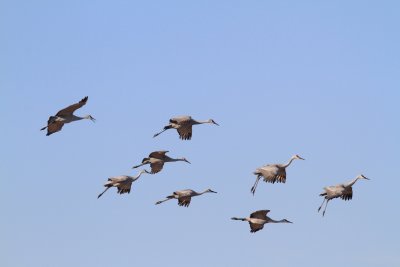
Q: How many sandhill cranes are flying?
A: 8